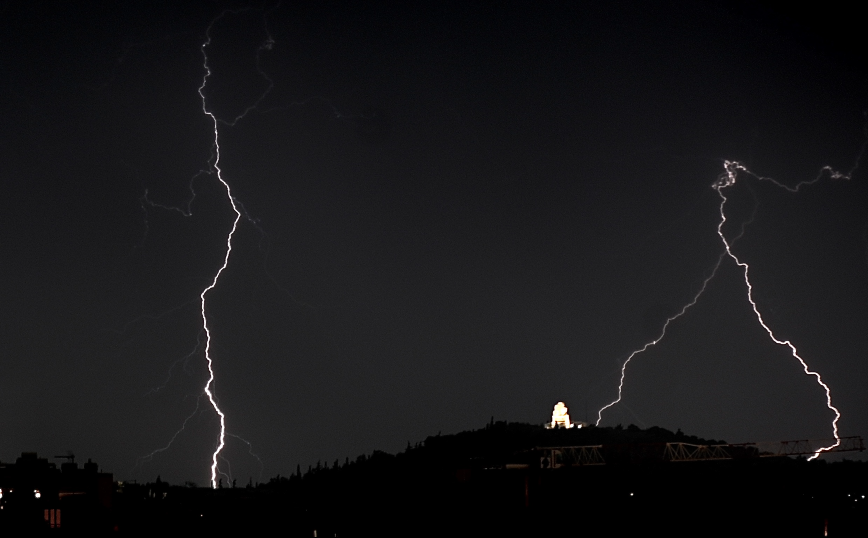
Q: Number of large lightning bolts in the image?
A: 3